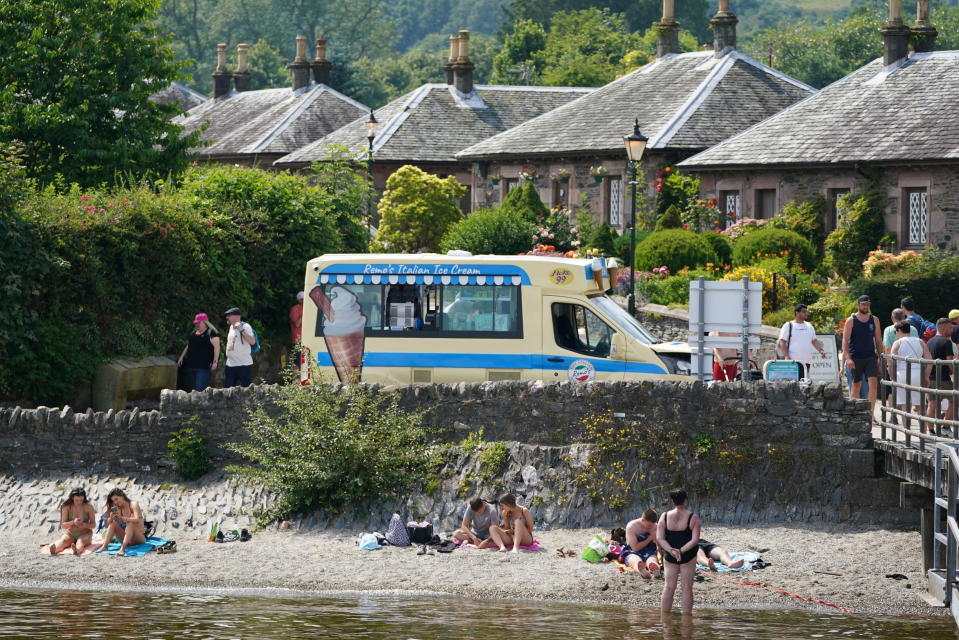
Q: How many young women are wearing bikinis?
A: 3